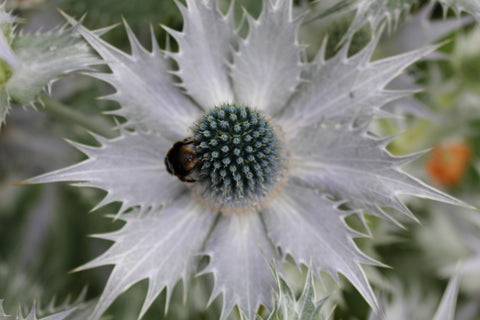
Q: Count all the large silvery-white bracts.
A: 9